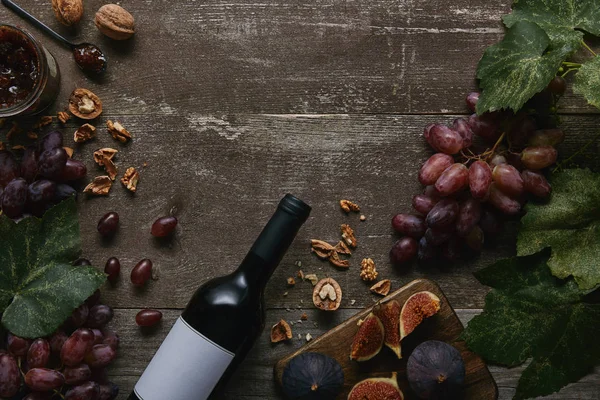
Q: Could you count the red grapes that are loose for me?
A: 5